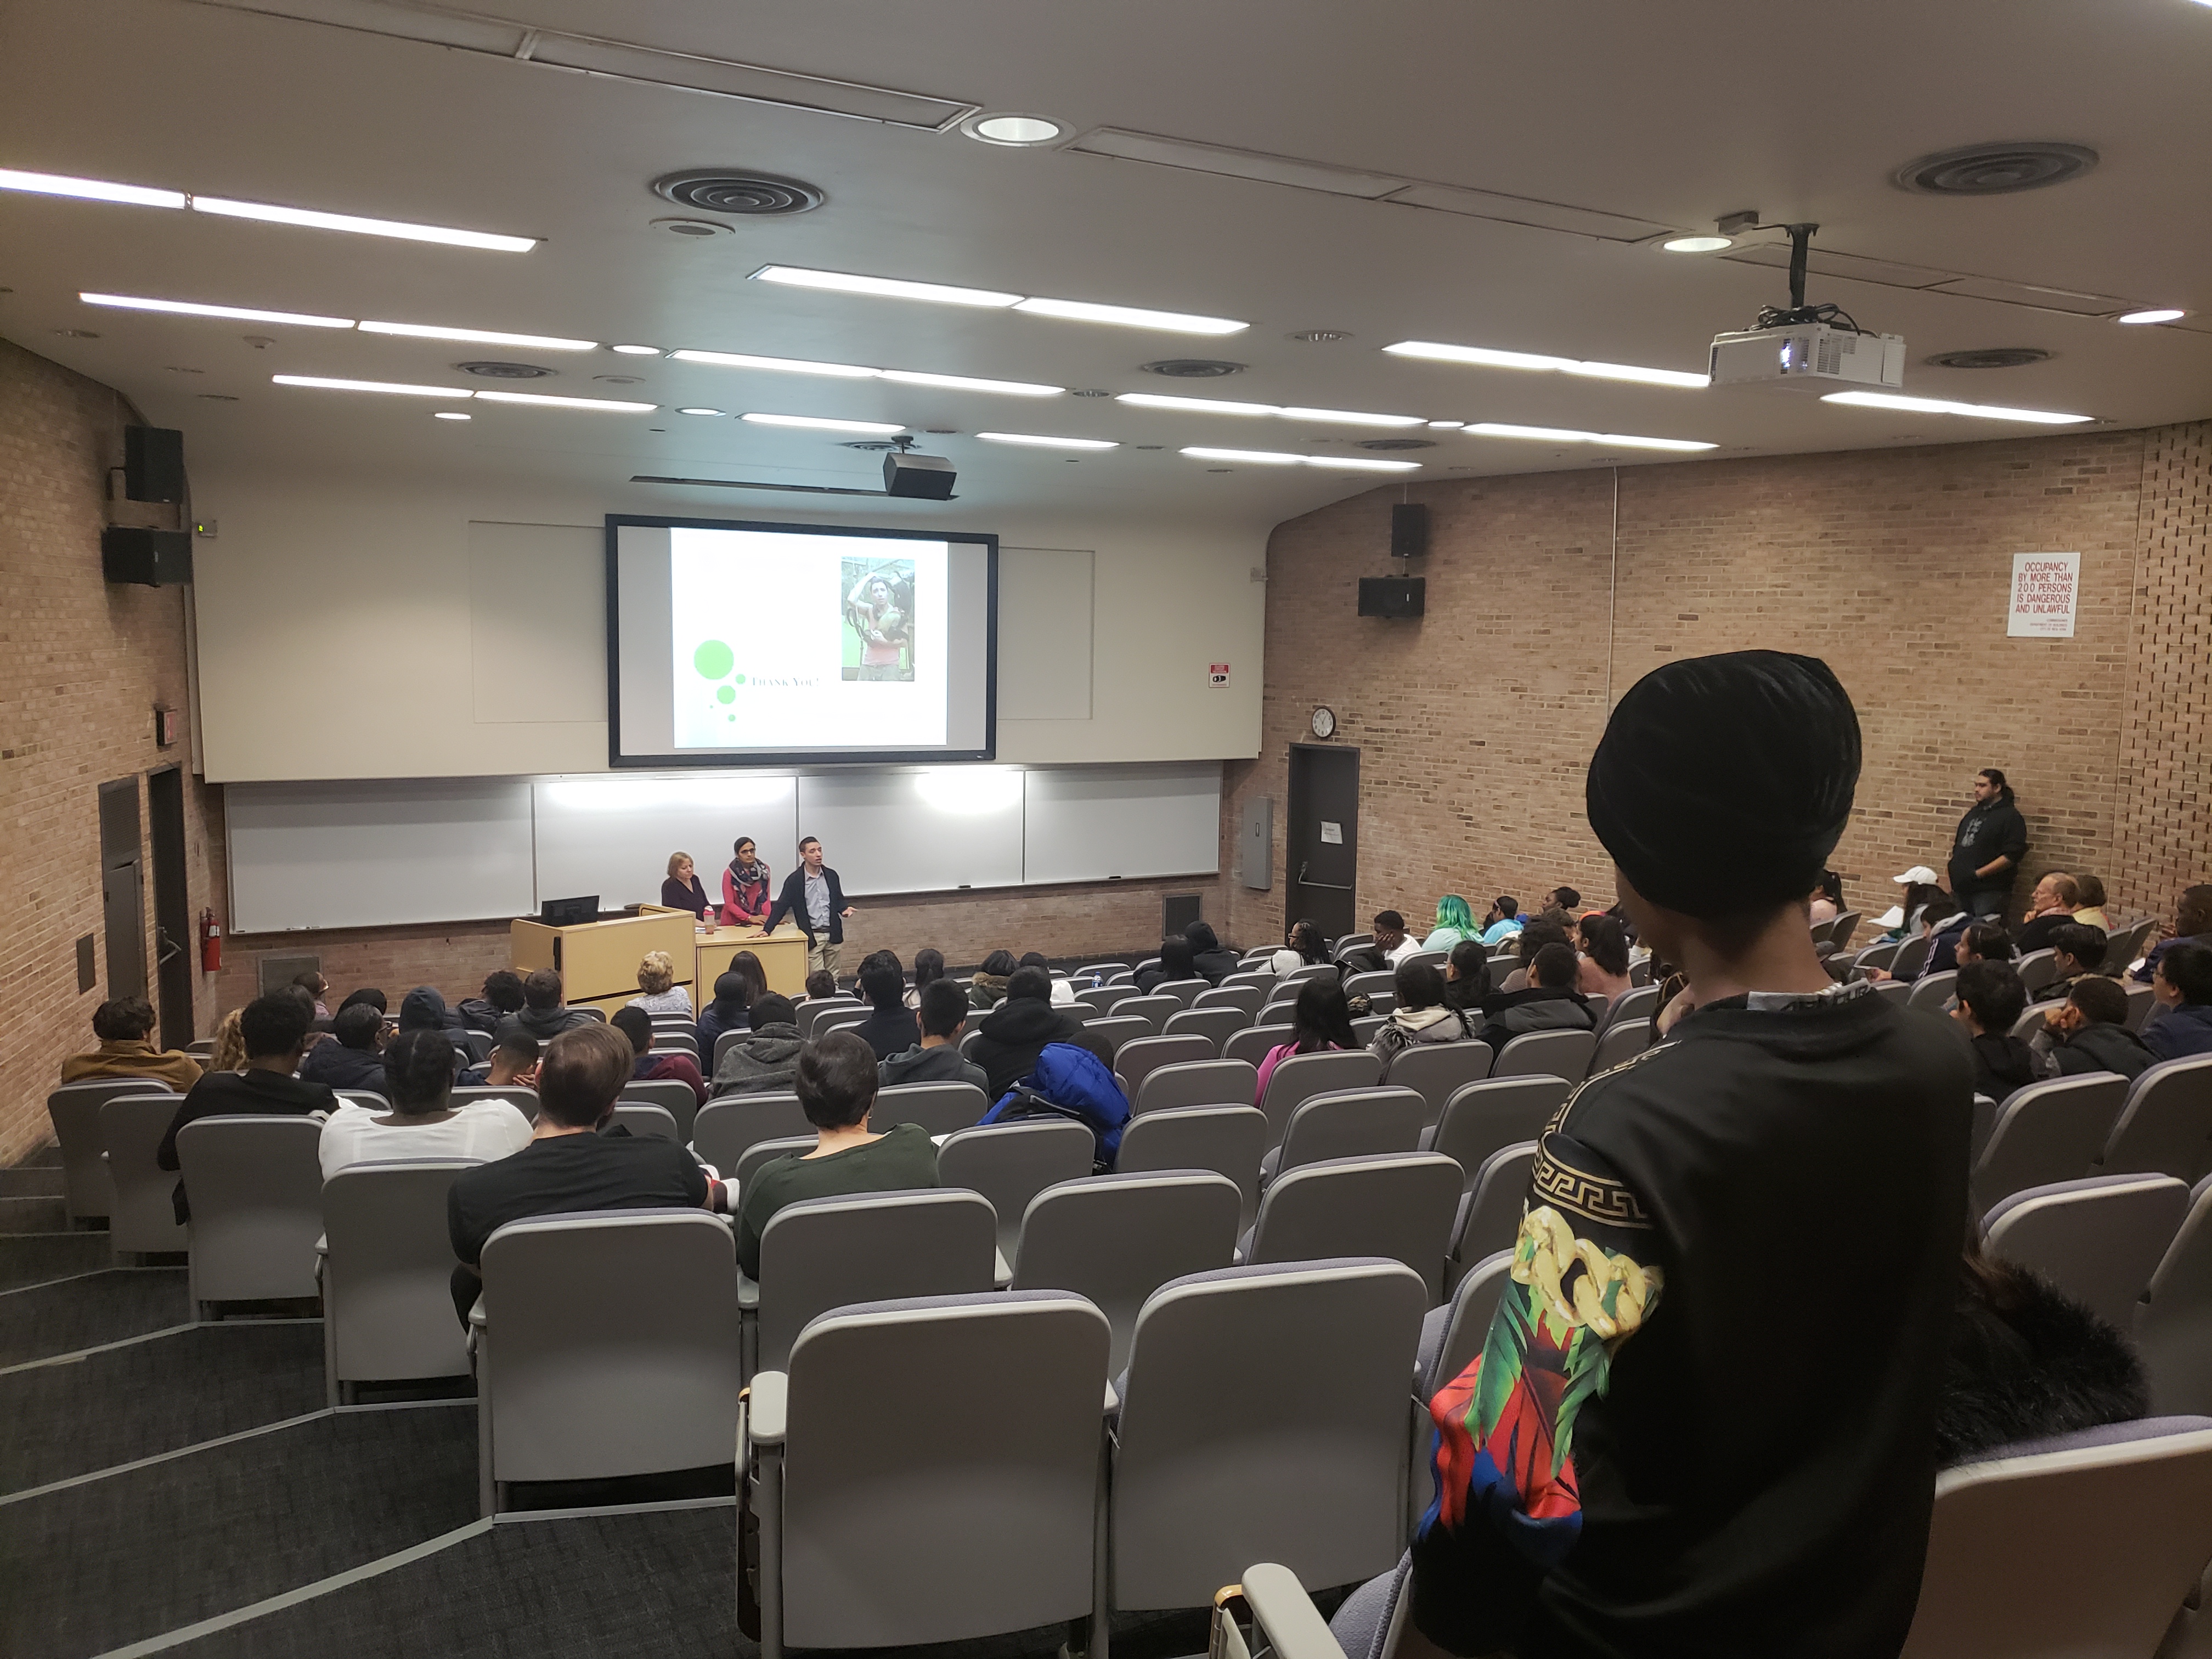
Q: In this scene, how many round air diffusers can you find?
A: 7